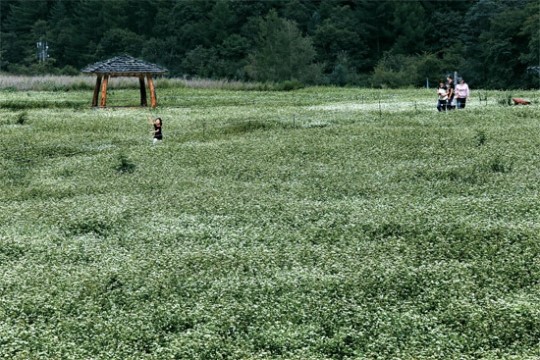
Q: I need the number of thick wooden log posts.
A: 4